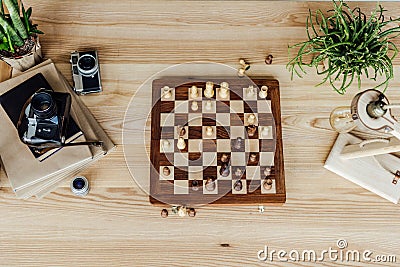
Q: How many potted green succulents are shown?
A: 2